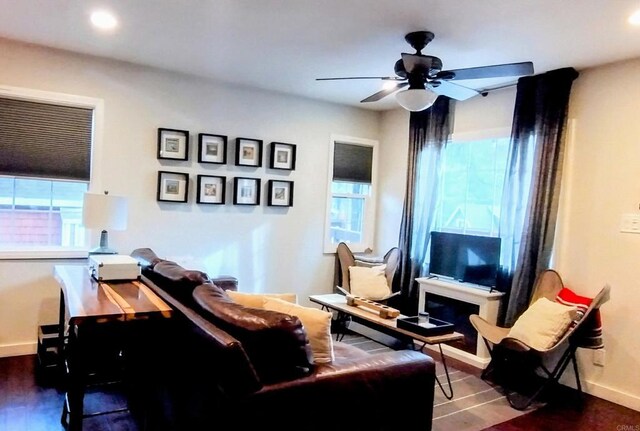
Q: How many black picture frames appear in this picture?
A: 8